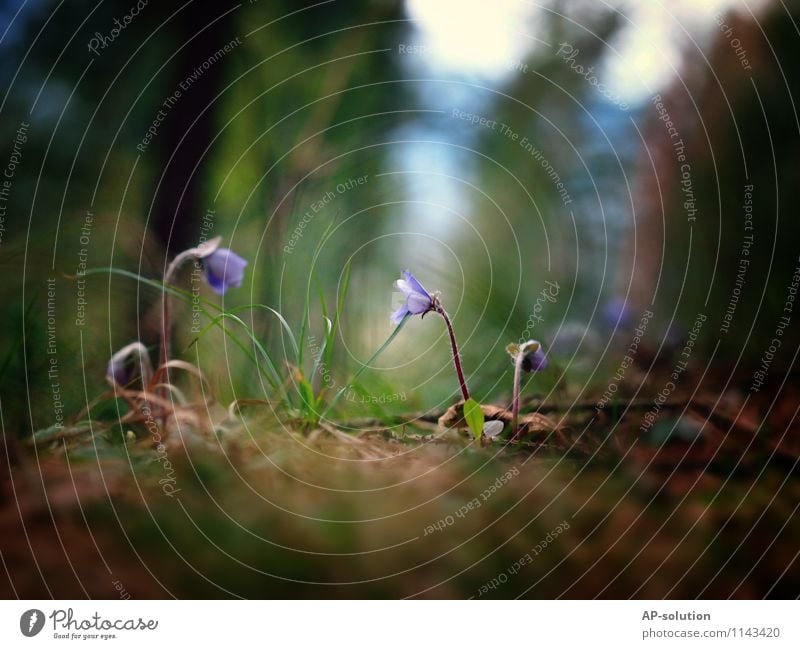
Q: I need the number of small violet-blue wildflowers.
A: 4